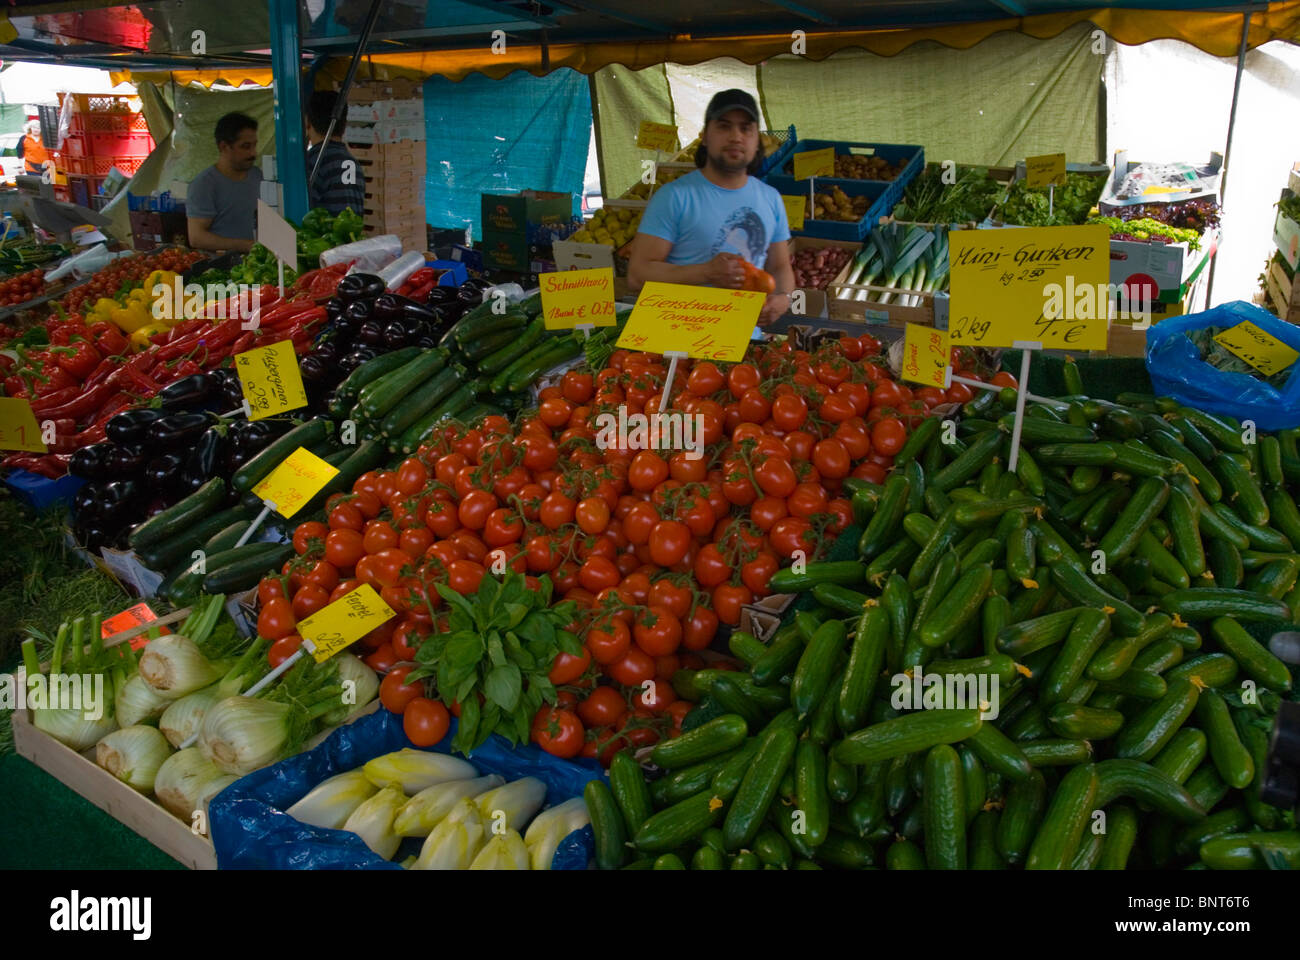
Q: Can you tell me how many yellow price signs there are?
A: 13